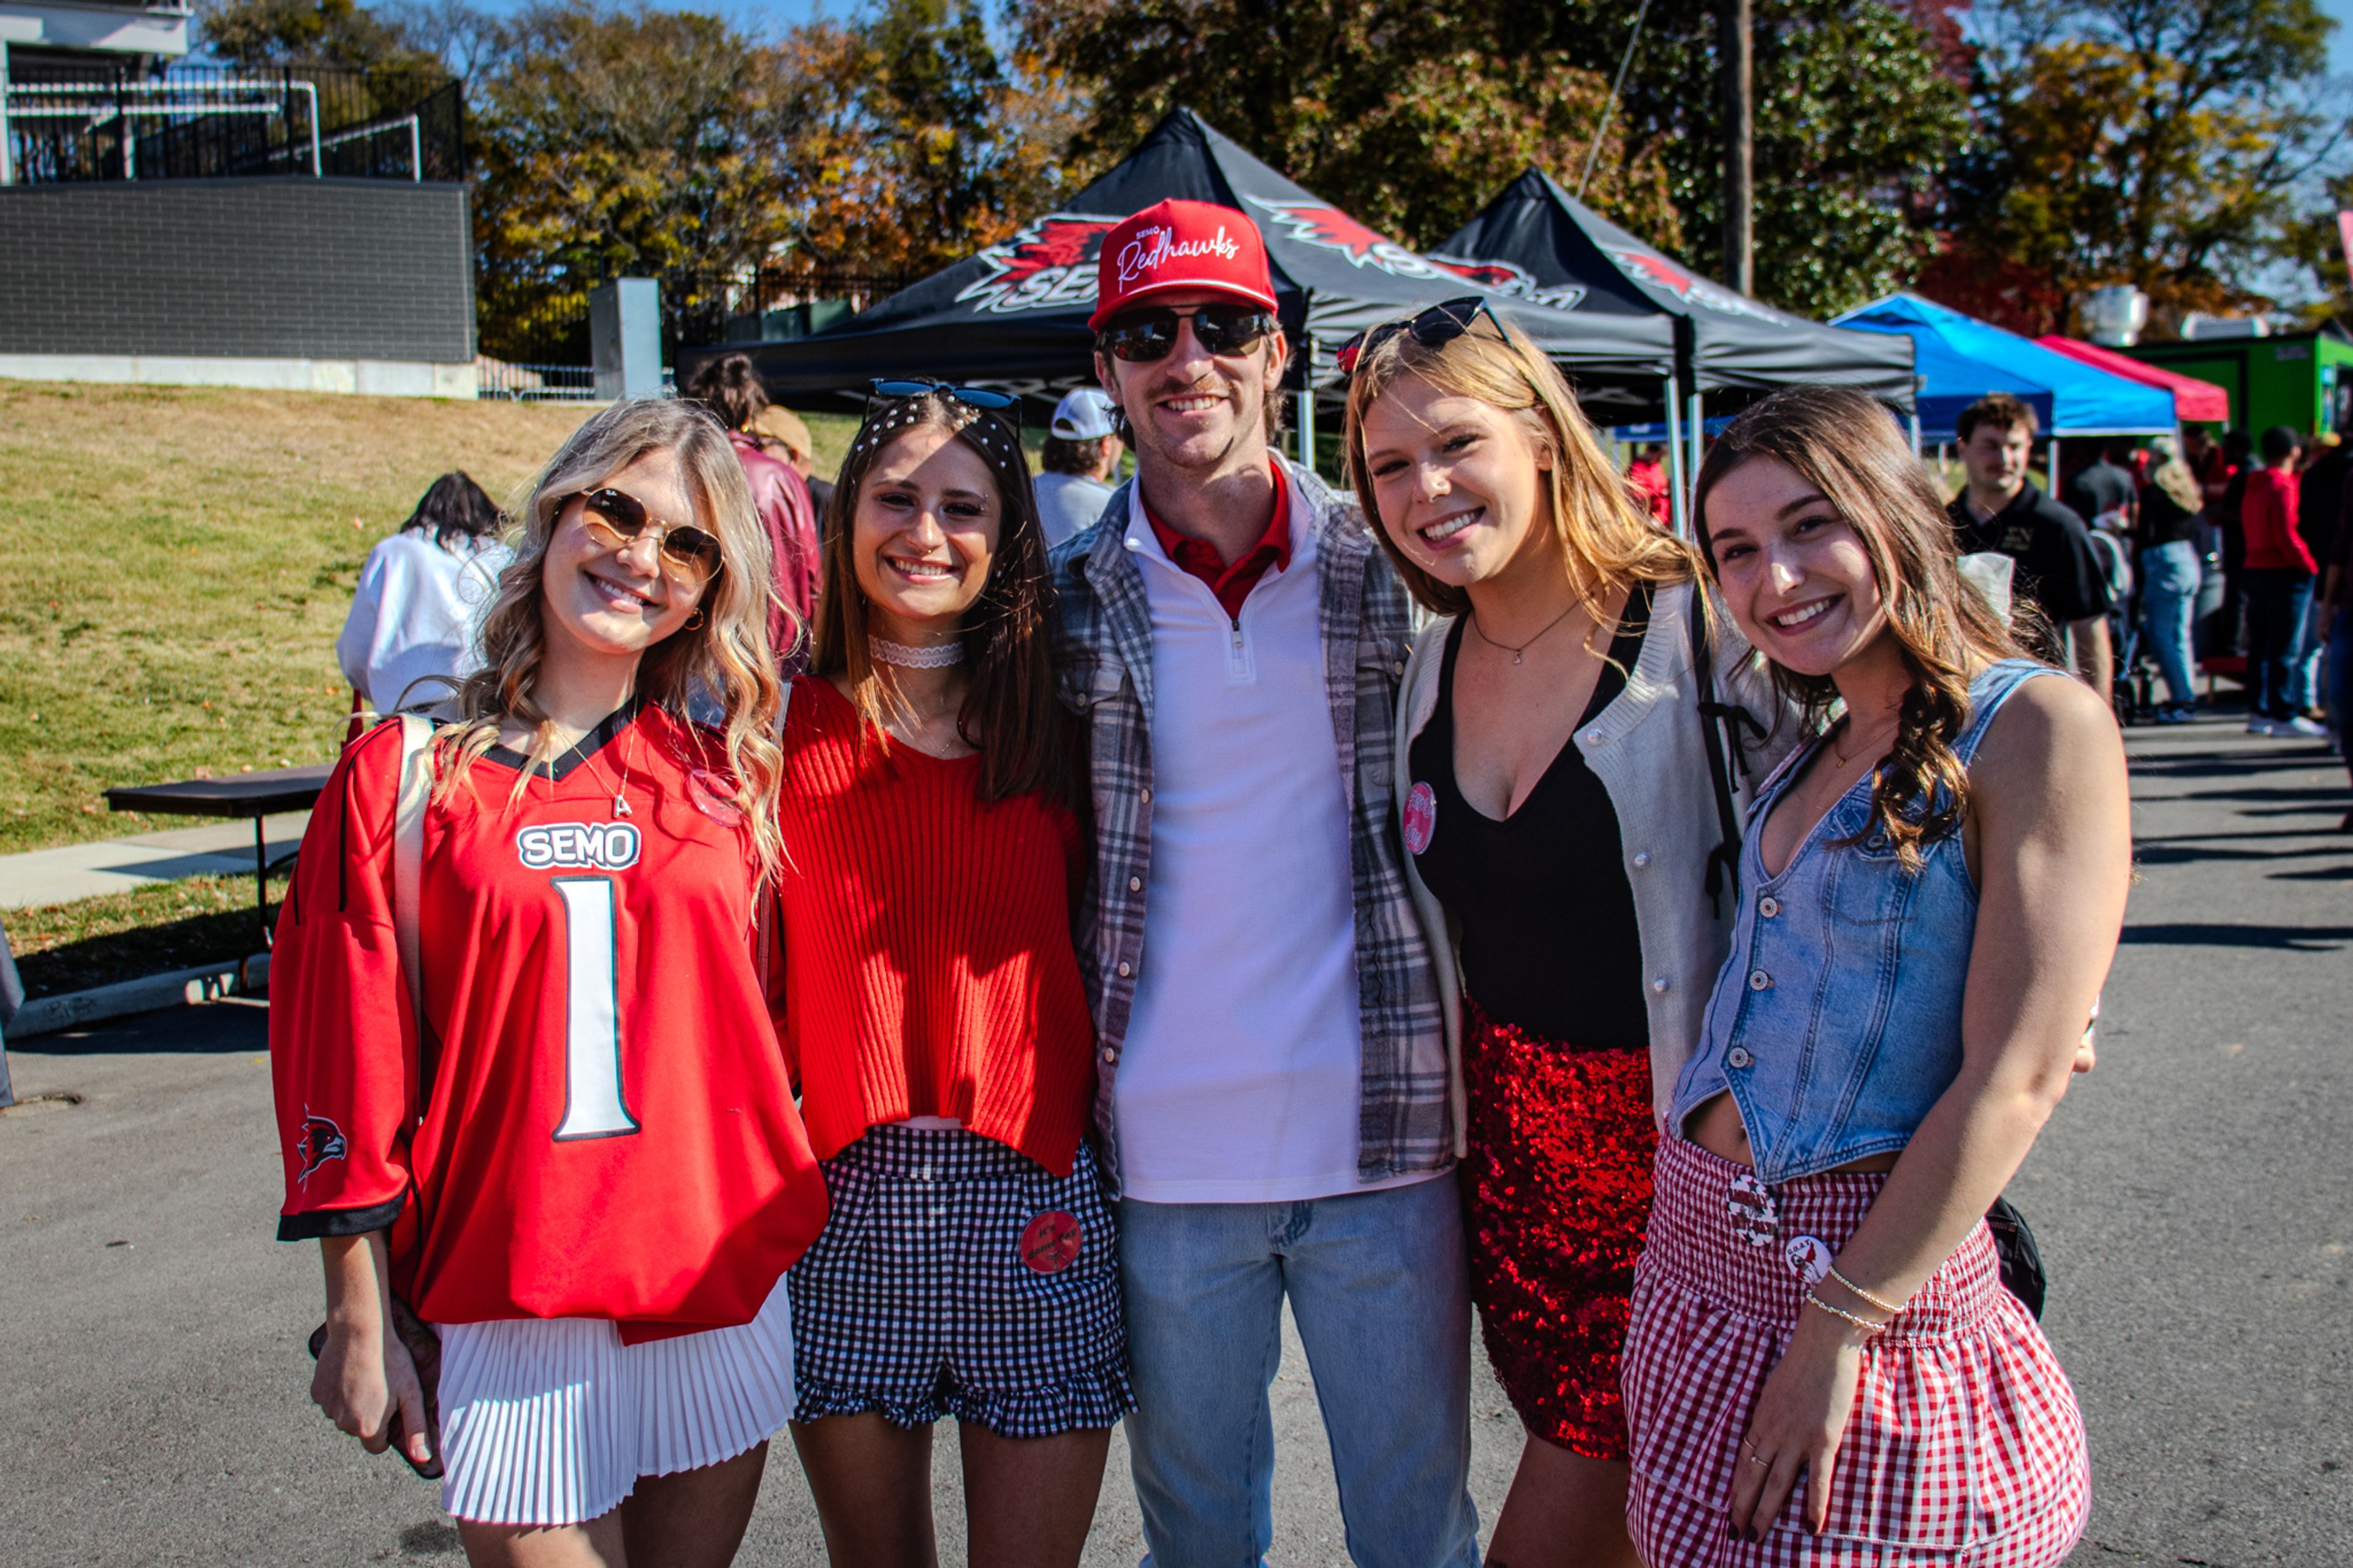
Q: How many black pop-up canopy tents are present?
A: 2